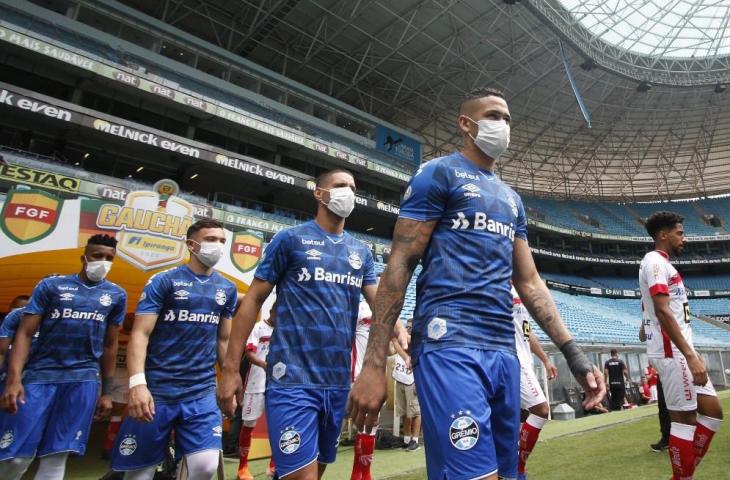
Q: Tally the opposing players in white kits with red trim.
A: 4